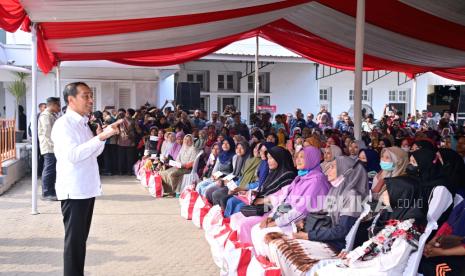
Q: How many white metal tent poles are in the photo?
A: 5